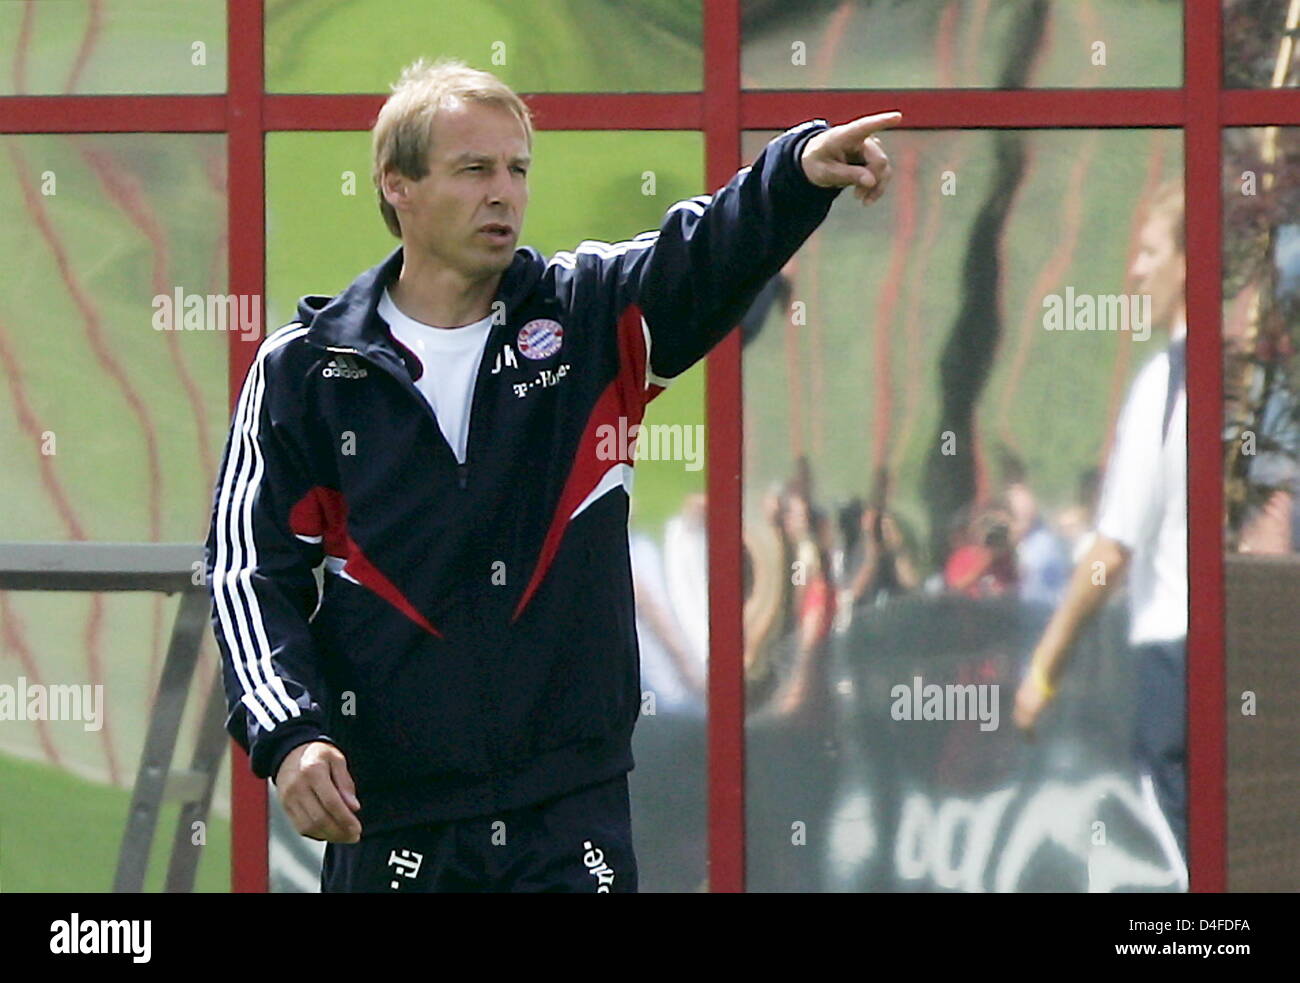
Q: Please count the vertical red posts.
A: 3